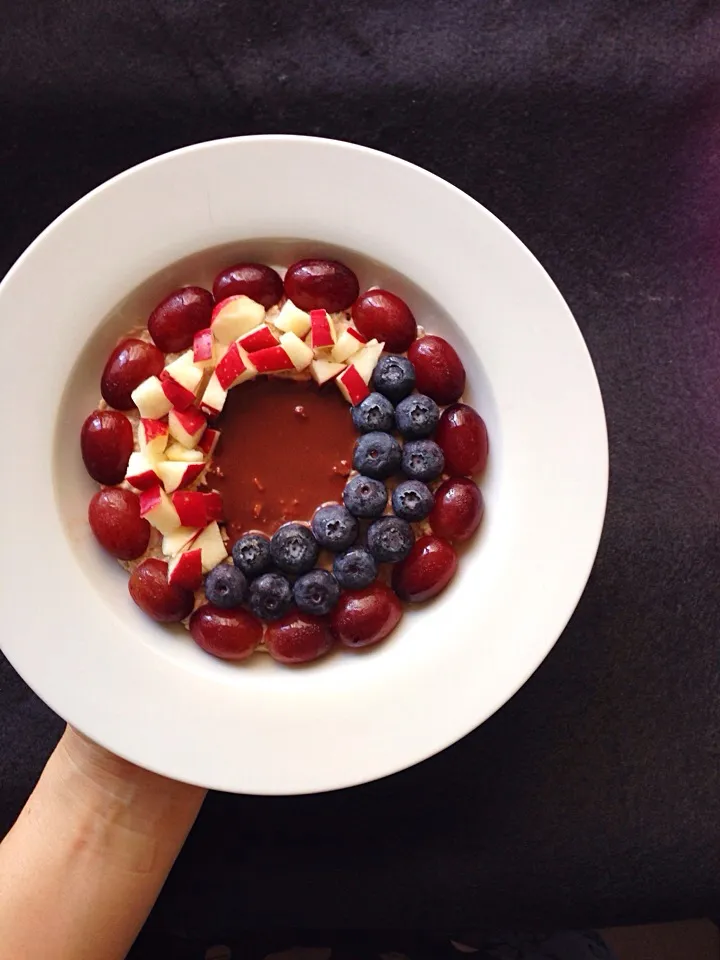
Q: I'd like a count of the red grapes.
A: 15